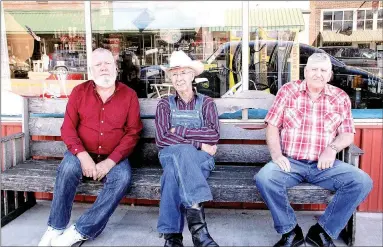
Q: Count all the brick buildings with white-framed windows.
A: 1